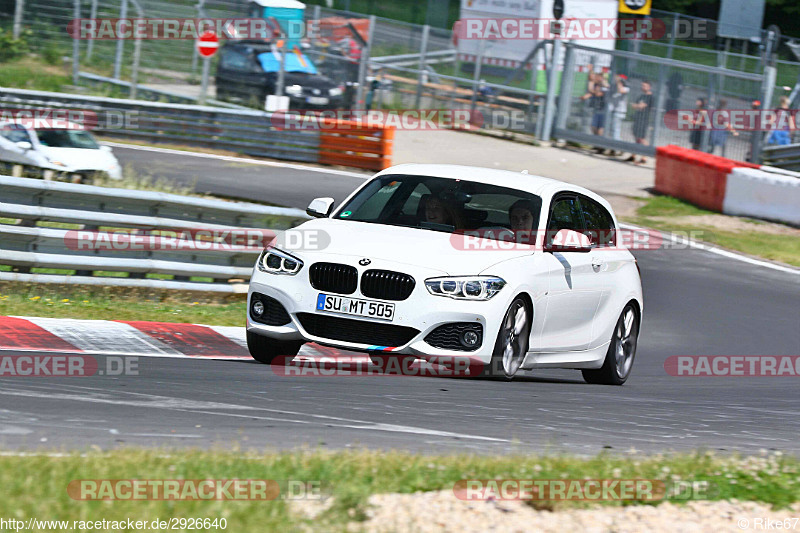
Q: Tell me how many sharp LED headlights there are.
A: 2